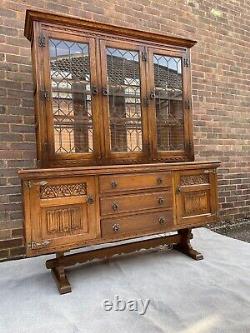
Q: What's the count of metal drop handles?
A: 11